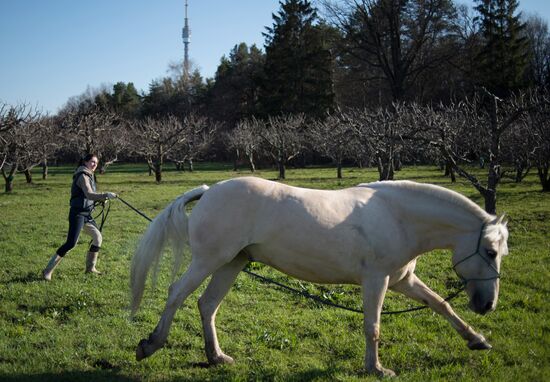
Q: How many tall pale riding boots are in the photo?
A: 2